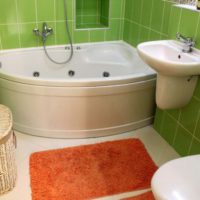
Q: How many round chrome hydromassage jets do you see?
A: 3